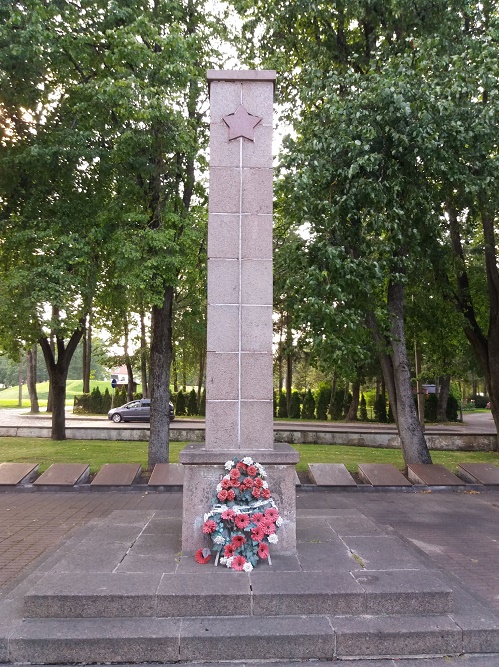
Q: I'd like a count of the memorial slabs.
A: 8